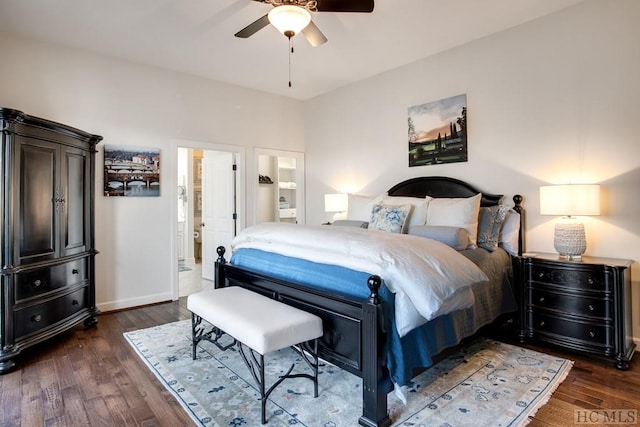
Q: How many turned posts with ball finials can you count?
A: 3